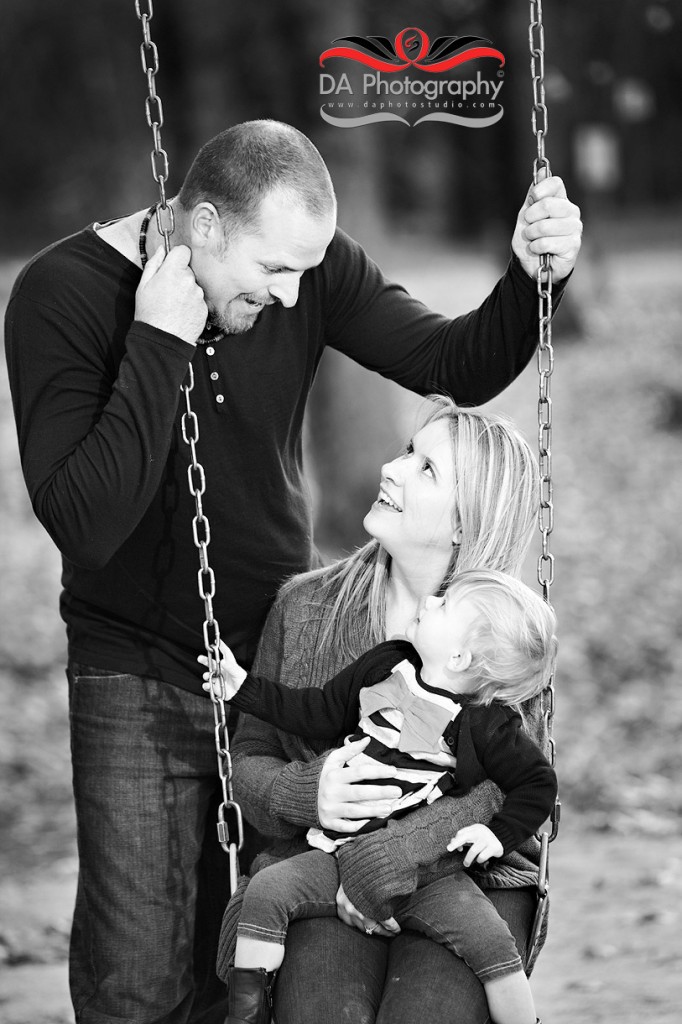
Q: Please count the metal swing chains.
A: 2